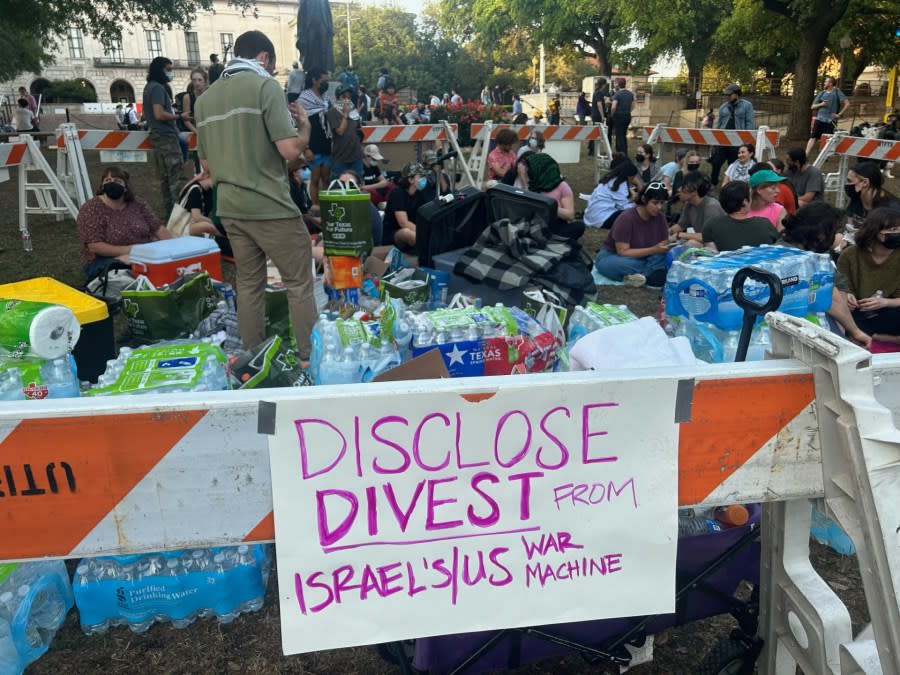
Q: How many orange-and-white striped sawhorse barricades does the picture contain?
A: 7